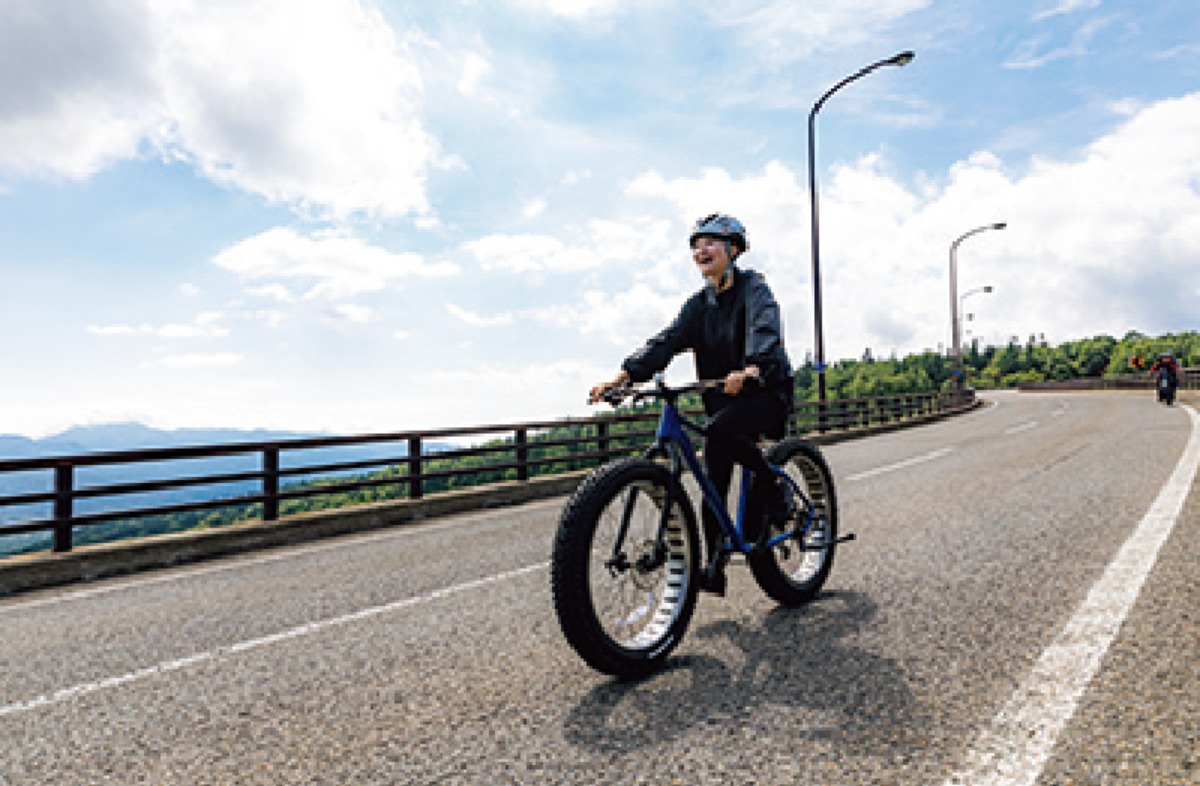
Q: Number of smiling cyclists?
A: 1